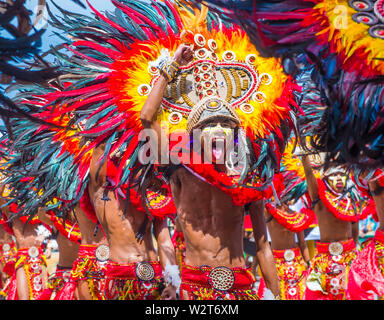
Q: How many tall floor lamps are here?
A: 0